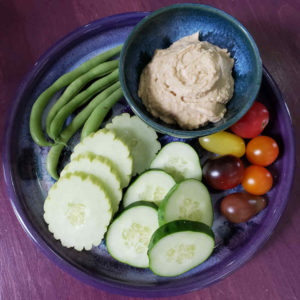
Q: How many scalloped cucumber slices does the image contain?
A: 4